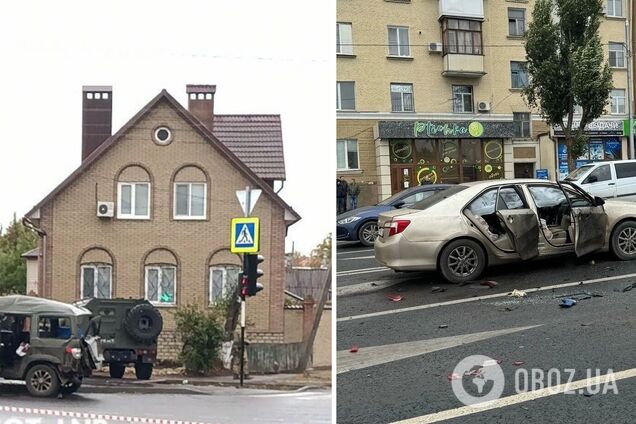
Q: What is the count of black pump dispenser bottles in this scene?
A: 0